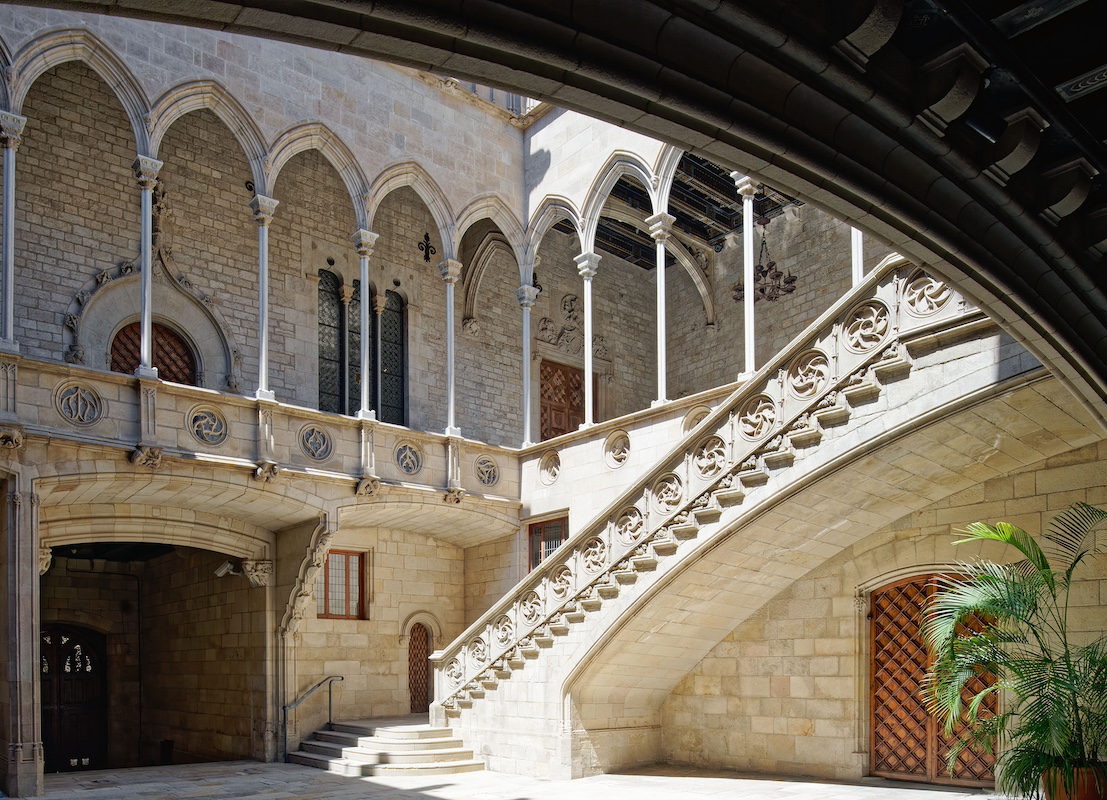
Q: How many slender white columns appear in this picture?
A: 10